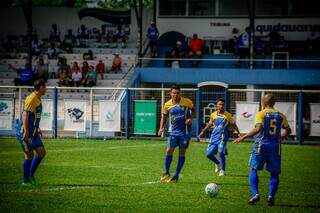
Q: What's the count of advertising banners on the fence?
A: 8